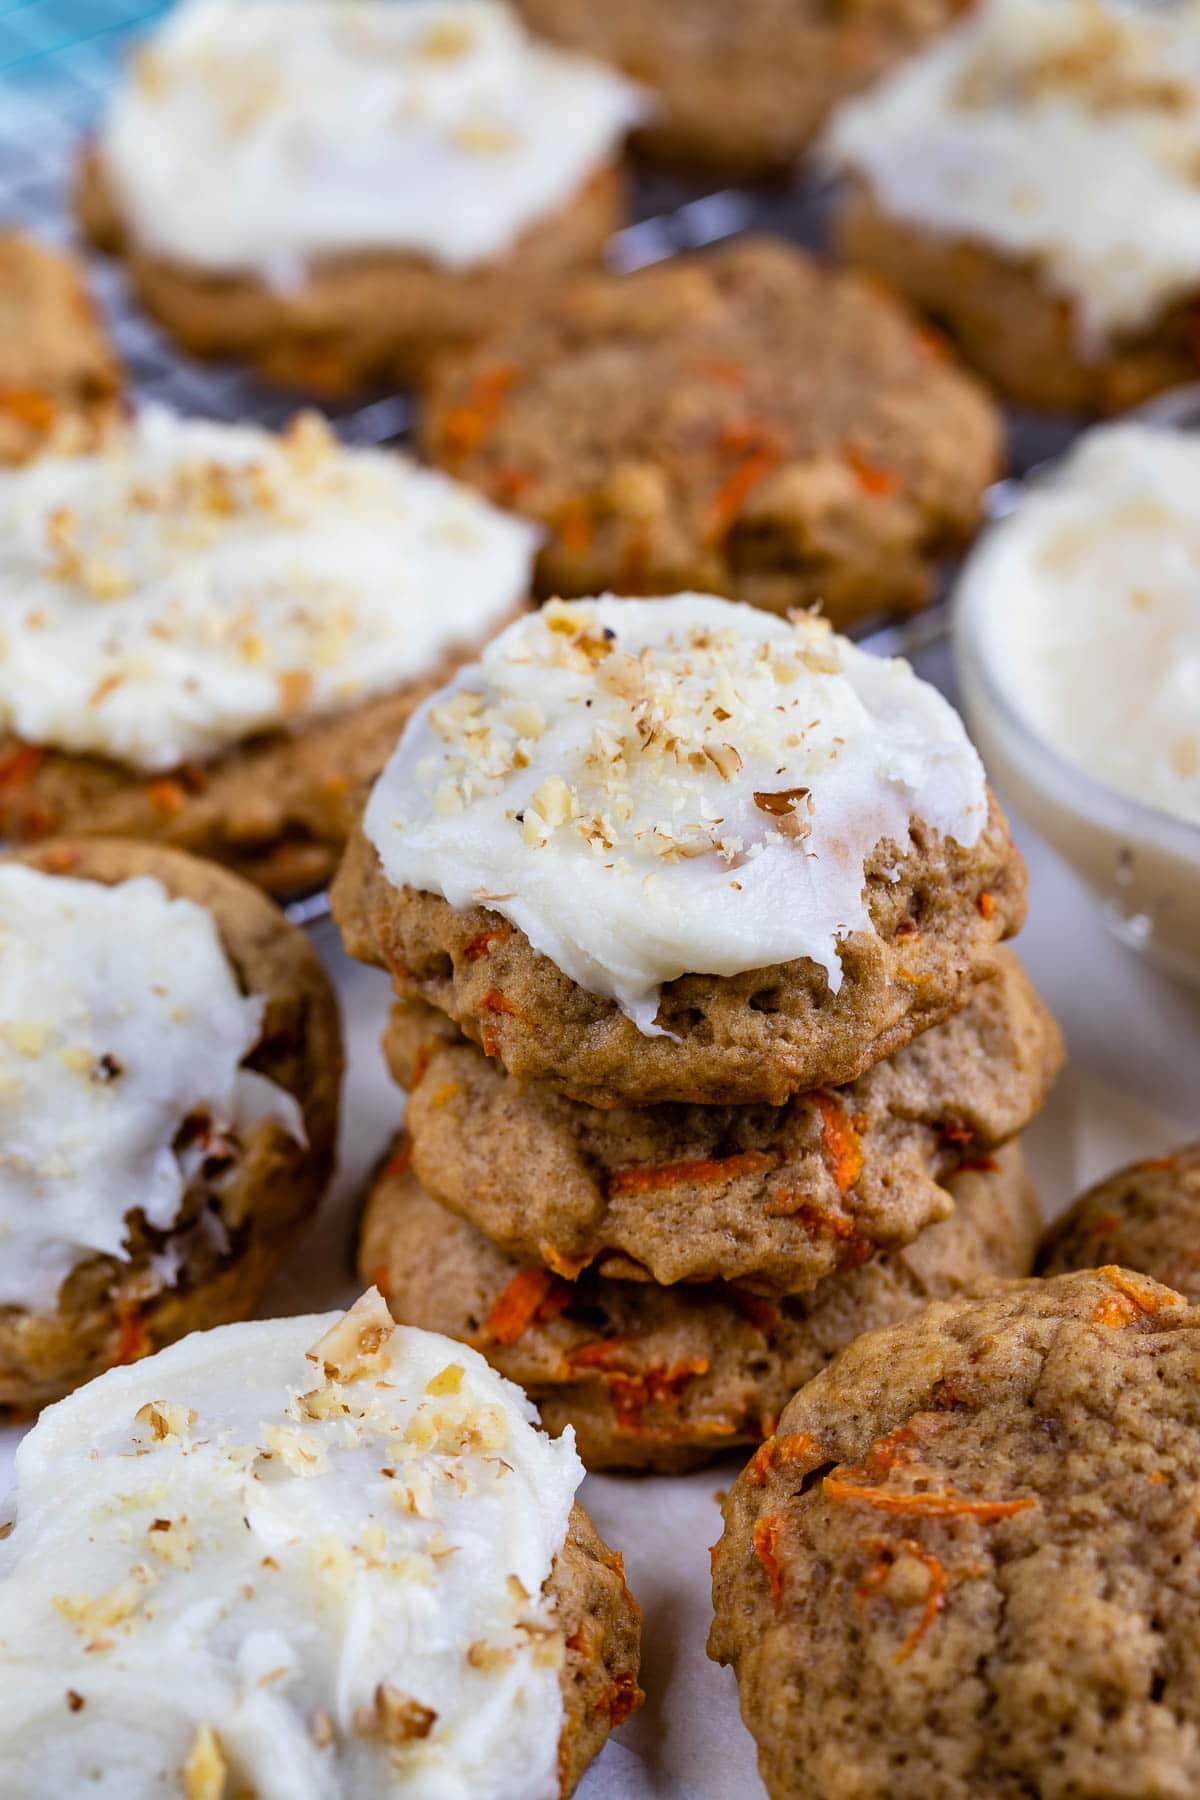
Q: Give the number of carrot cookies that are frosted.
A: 6